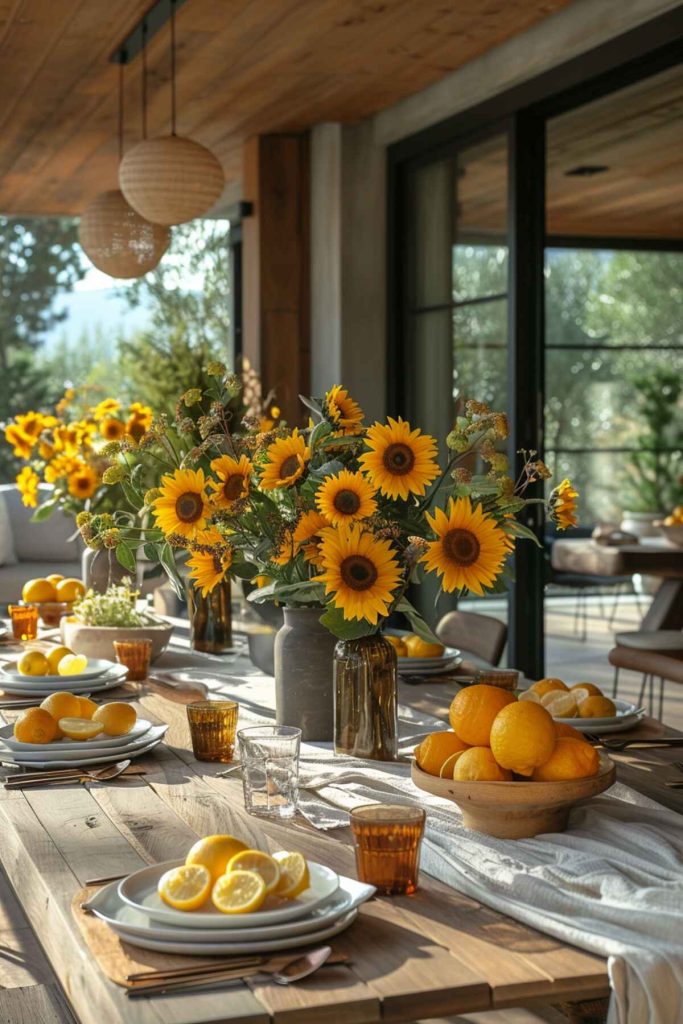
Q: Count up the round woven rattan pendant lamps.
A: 2